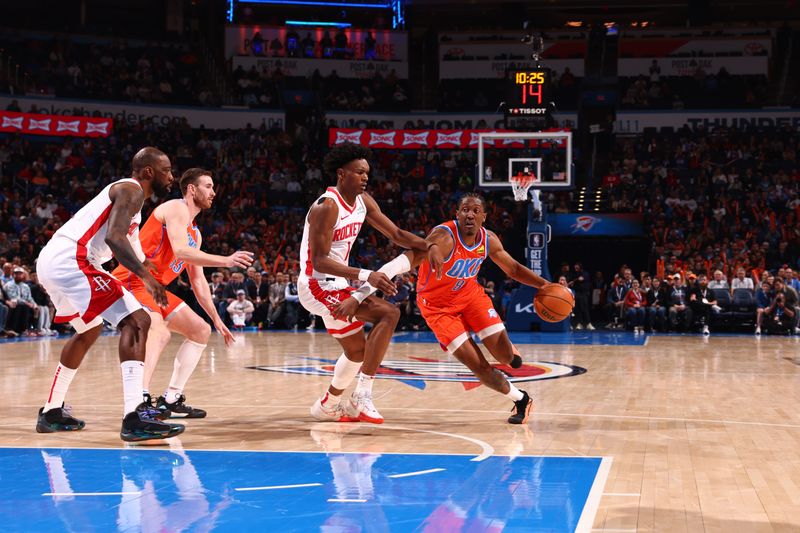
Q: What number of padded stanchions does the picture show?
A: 1